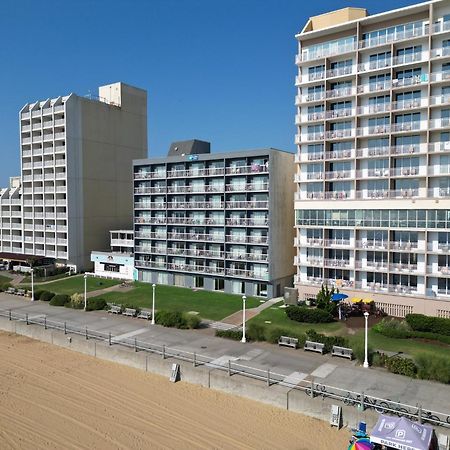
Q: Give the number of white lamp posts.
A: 5